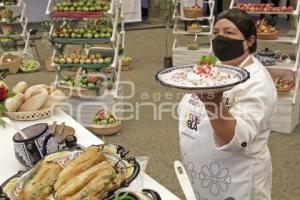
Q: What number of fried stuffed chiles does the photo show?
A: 4